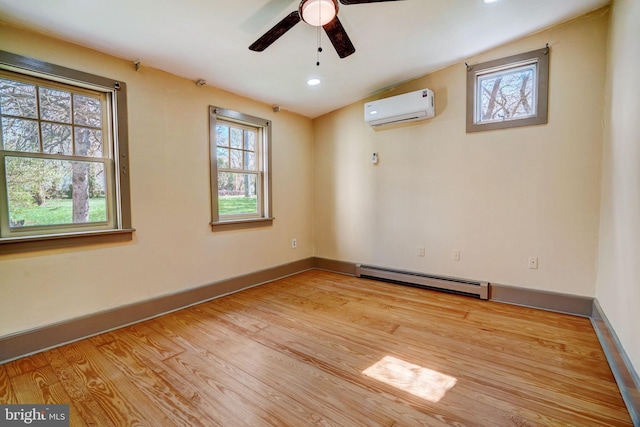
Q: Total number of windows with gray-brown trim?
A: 3